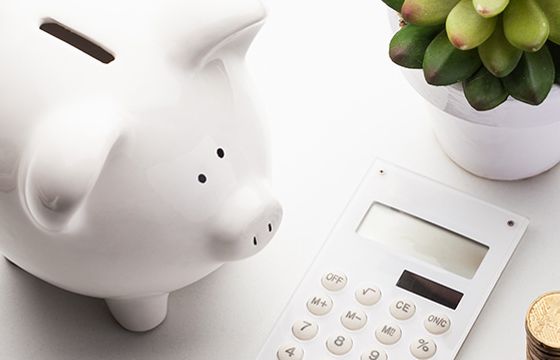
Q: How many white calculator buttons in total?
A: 12